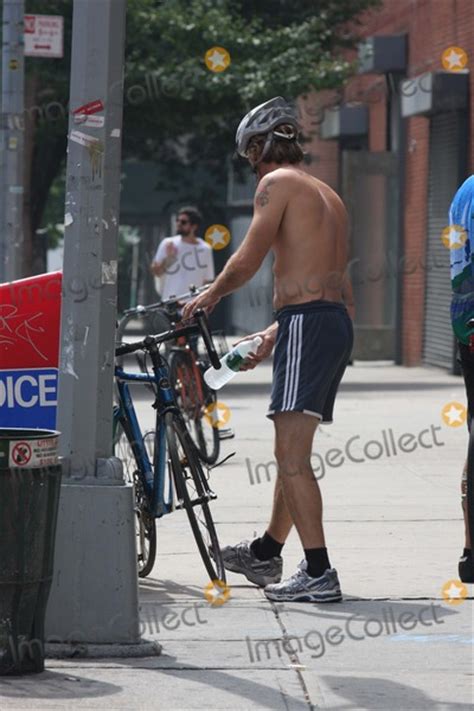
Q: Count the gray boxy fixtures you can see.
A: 3